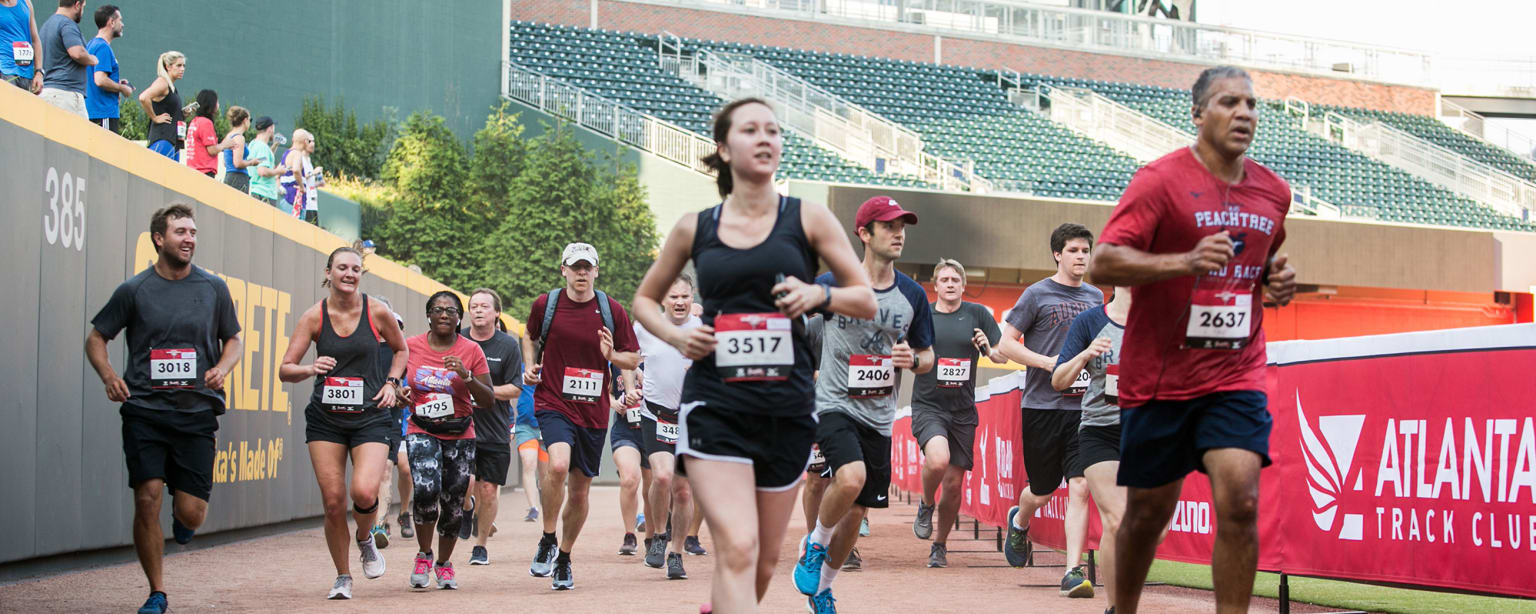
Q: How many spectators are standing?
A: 9